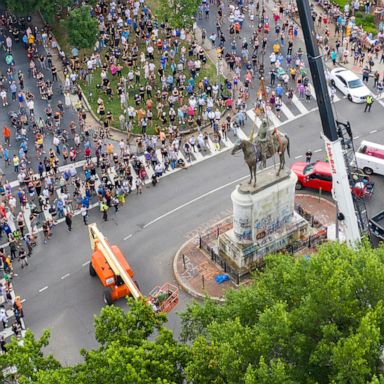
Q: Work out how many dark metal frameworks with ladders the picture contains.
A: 1